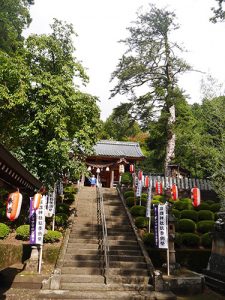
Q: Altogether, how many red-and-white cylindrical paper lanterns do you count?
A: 8